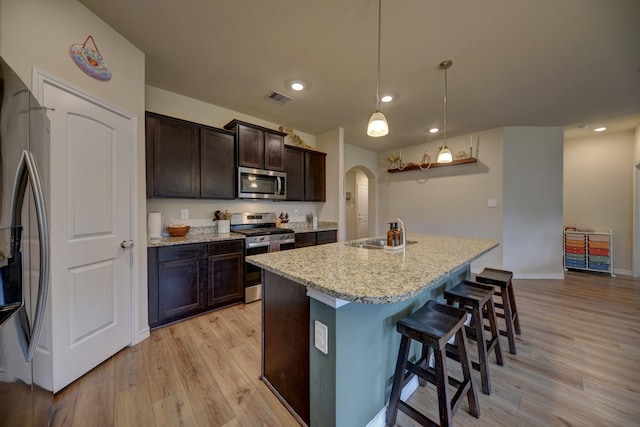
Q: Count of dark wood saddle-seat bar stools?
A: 3